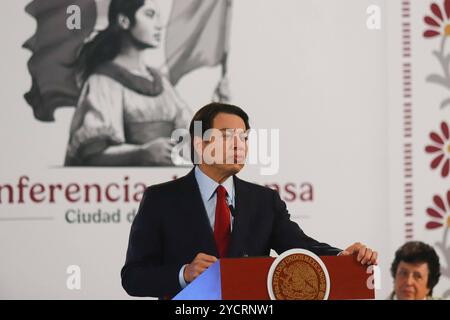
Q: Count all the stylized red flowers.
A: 3